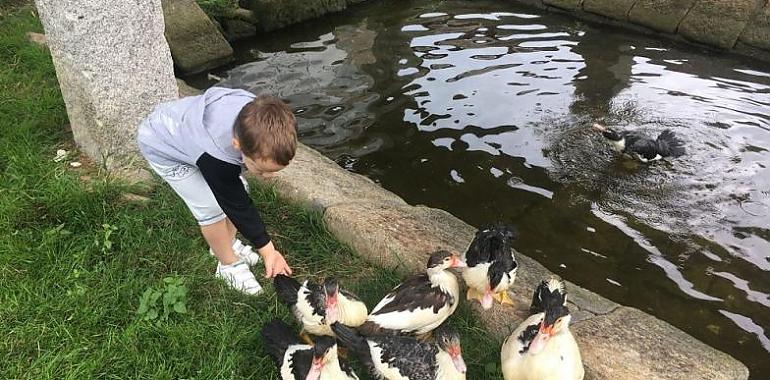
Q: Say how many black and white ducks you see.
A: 7